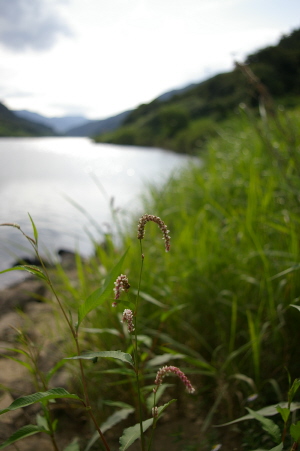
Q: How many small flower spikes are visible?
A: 4